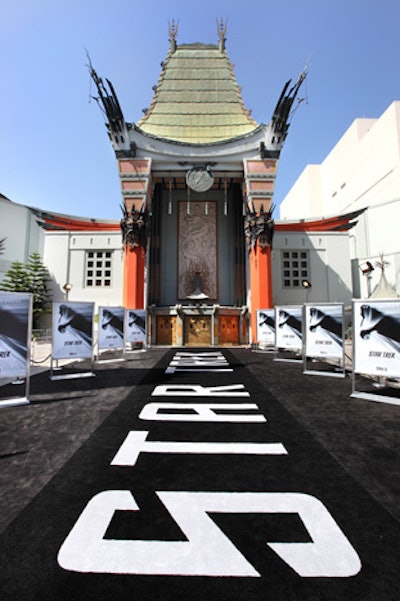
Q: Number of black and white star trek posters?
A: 8